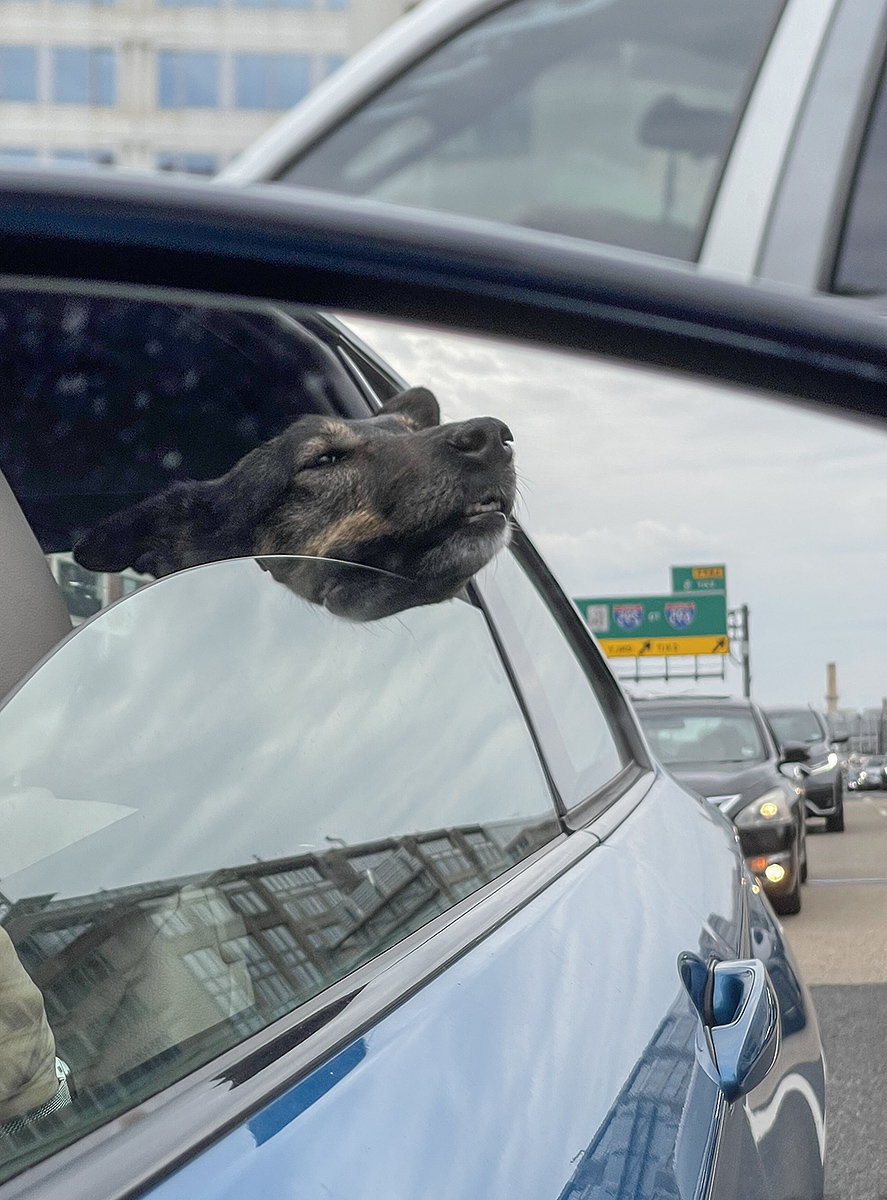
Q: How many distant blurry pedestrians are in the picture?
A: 0